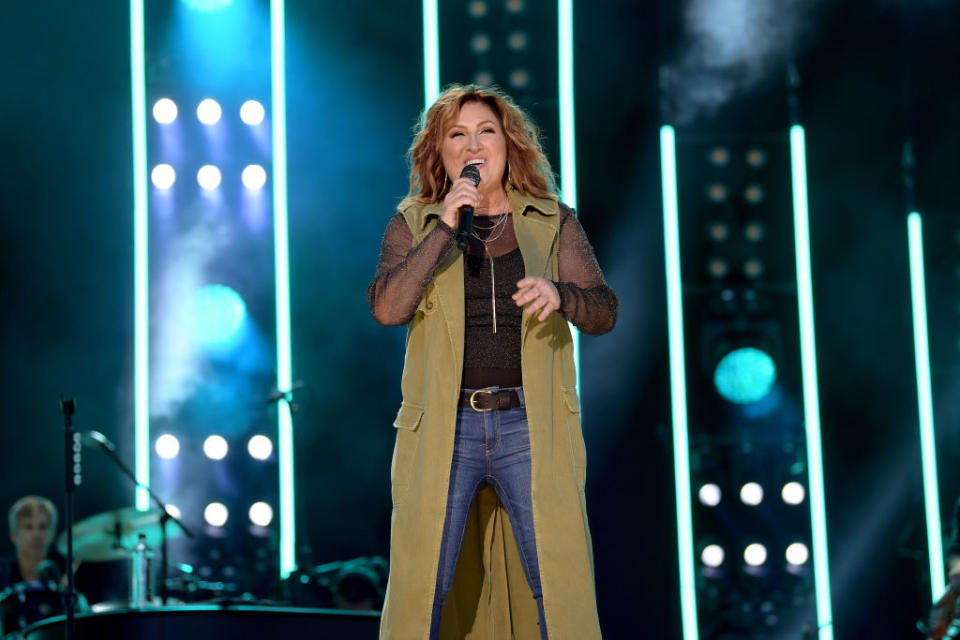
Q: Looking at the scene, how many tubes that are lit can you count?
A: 7